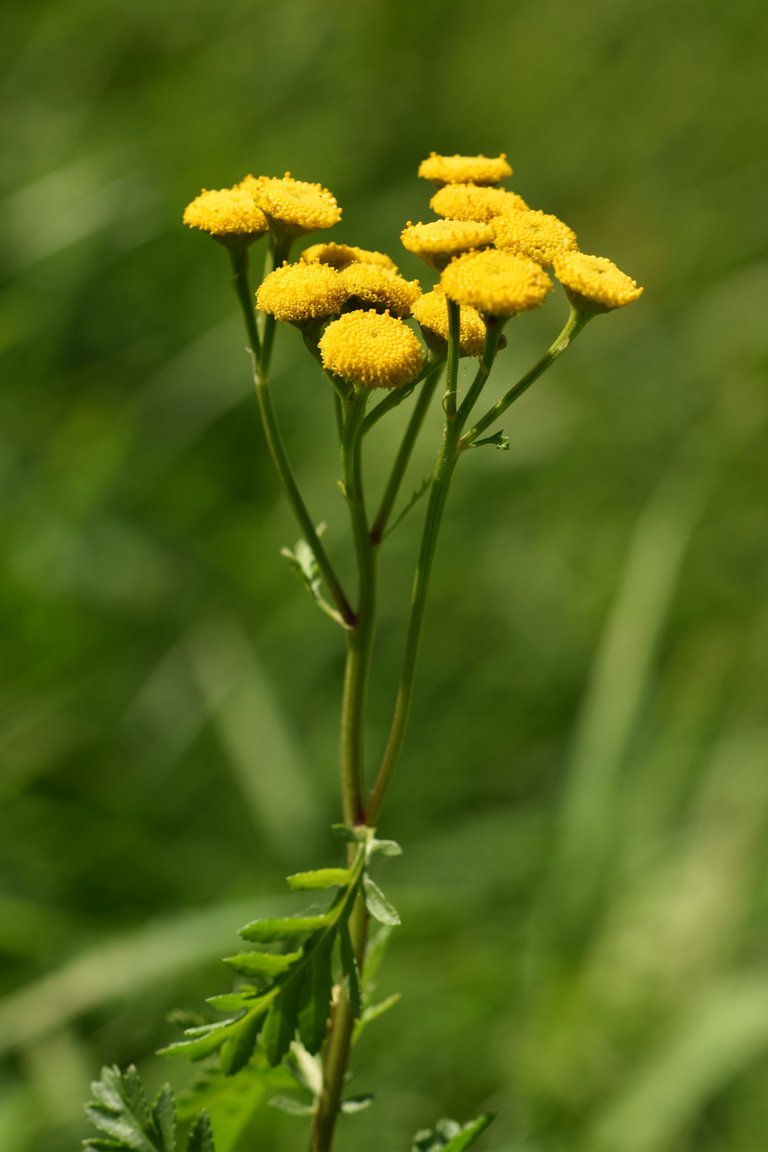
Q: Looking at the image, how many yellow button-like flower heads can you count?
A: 14